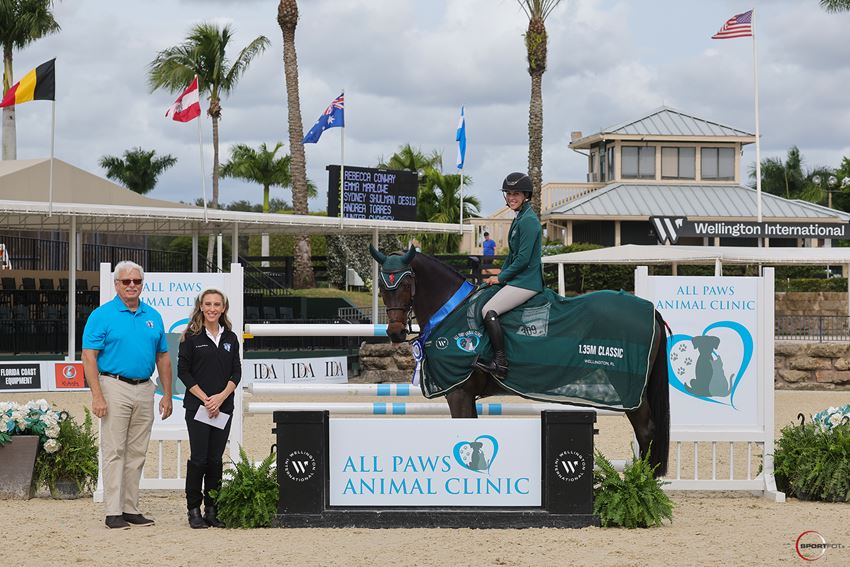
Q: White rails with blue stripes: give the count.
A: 3